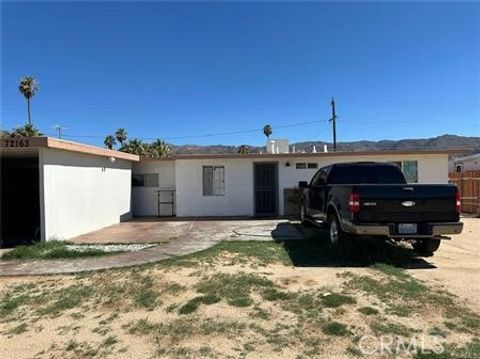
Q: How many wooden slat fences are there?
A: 1